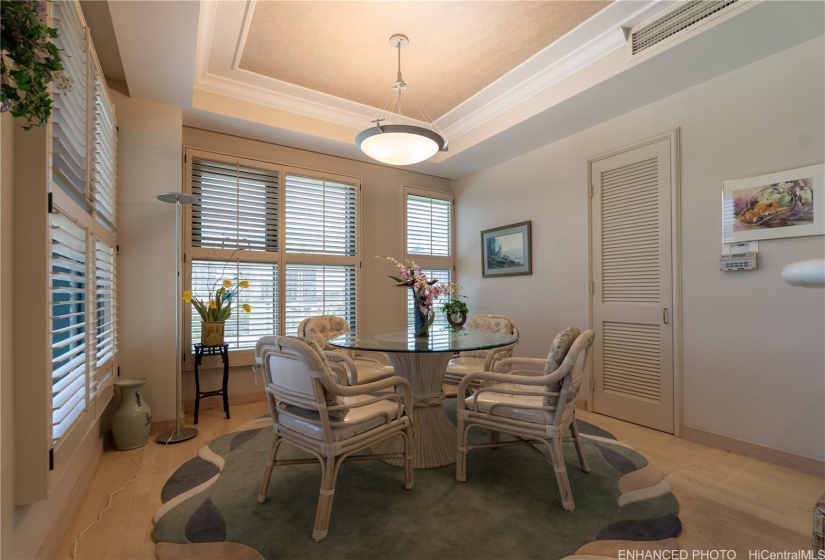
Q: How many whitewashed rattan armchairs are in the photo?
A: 4